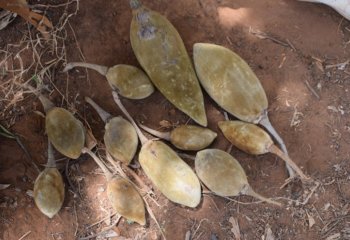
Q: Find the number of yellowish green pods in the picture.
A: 11